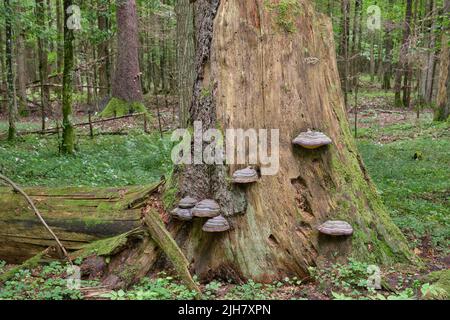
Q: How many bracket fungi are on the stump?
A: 7